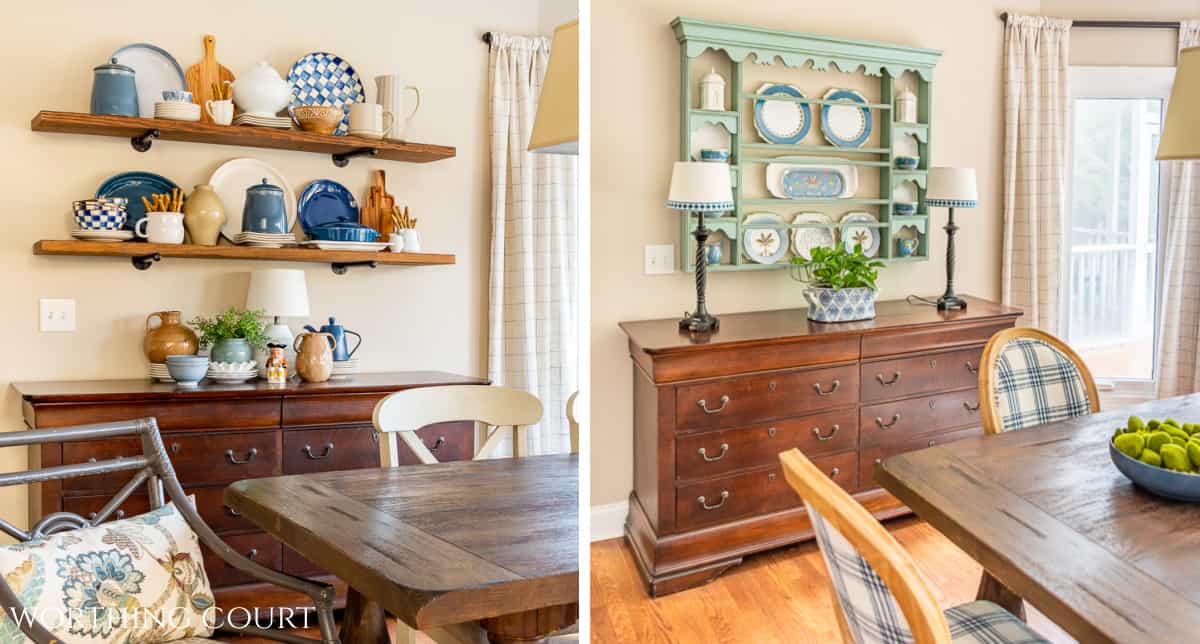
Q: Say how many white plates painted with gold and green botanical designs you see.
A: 2